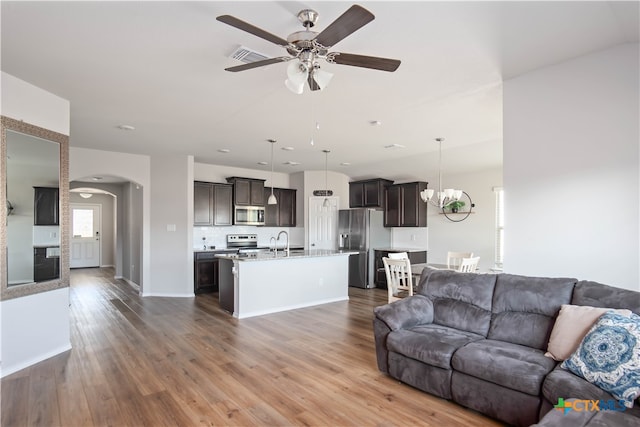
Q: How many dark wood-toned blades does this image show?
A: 5